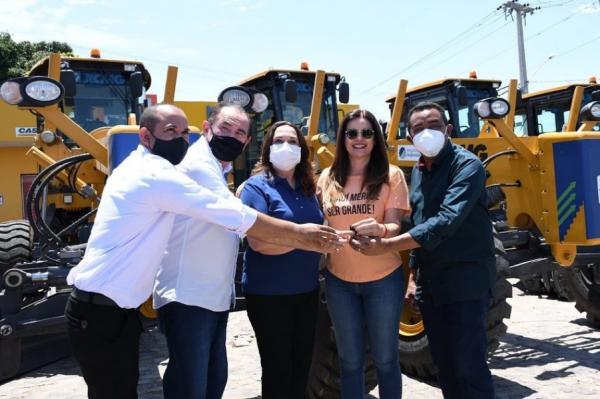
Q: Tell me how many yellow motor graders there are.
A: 4